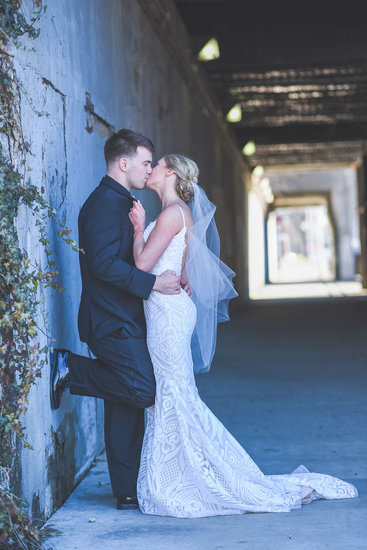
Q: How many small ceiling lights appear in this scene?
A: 4